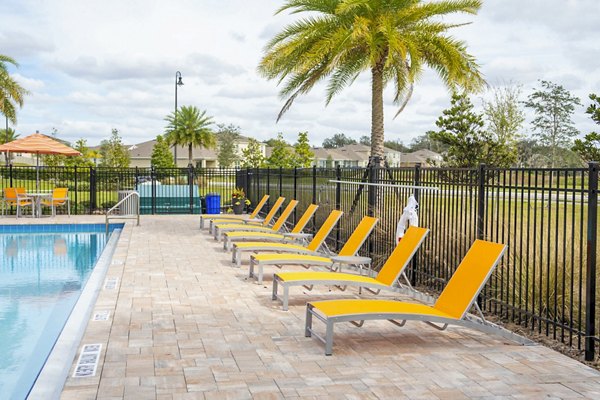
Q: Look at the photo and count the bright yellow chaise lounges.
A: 8